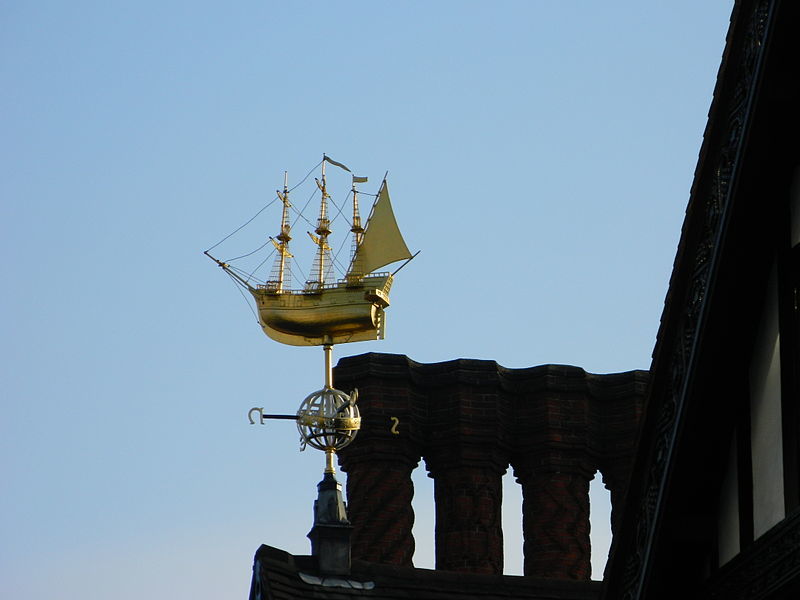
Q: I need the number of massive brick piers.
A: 4